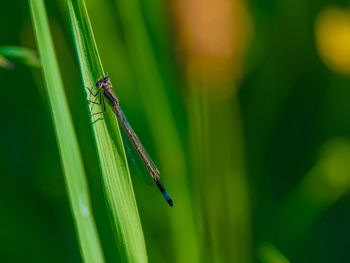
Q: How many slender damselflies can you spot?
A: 1